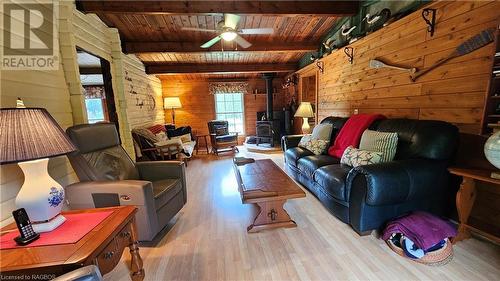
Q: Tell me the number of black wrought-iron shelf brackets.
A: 3